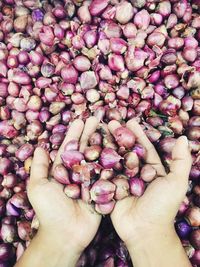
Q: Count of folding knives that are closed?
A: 0